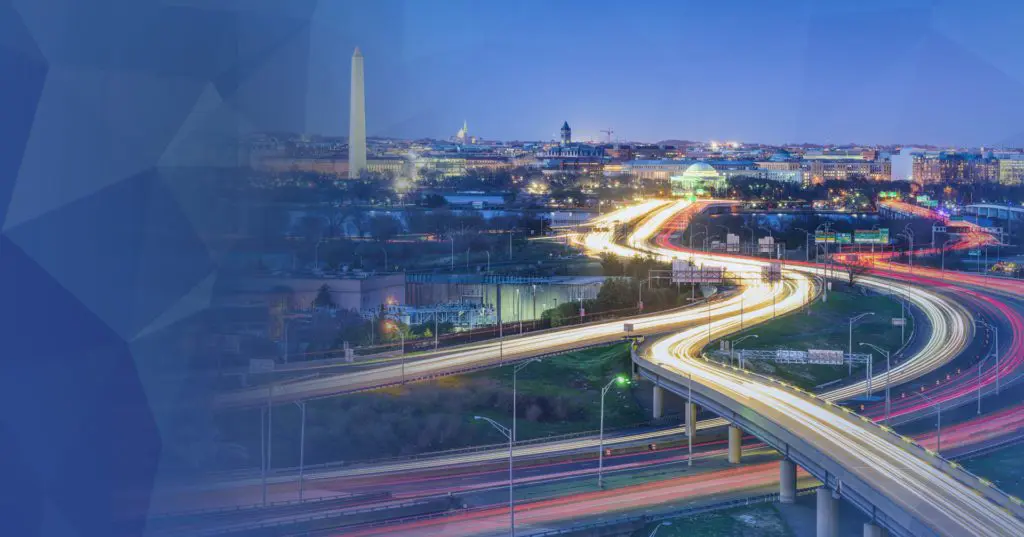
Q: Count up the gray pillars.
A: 6